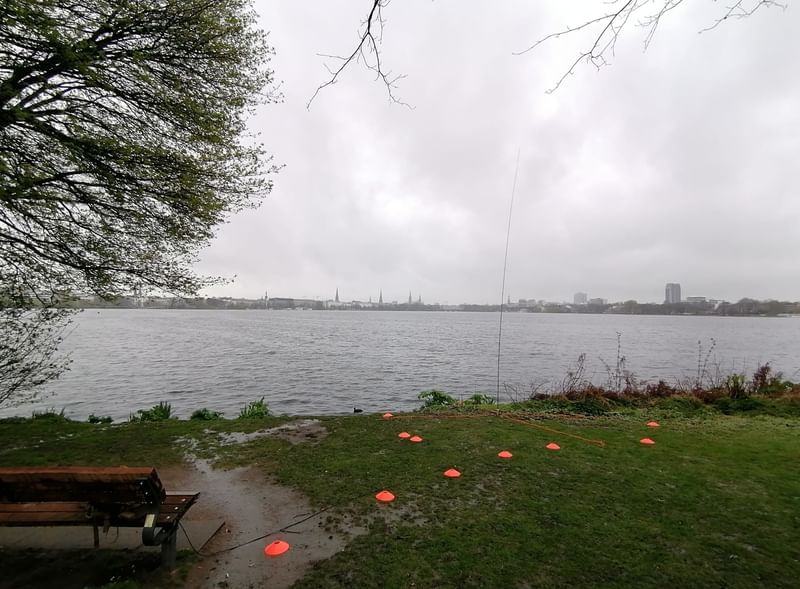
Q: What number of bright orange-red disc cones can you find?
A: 10